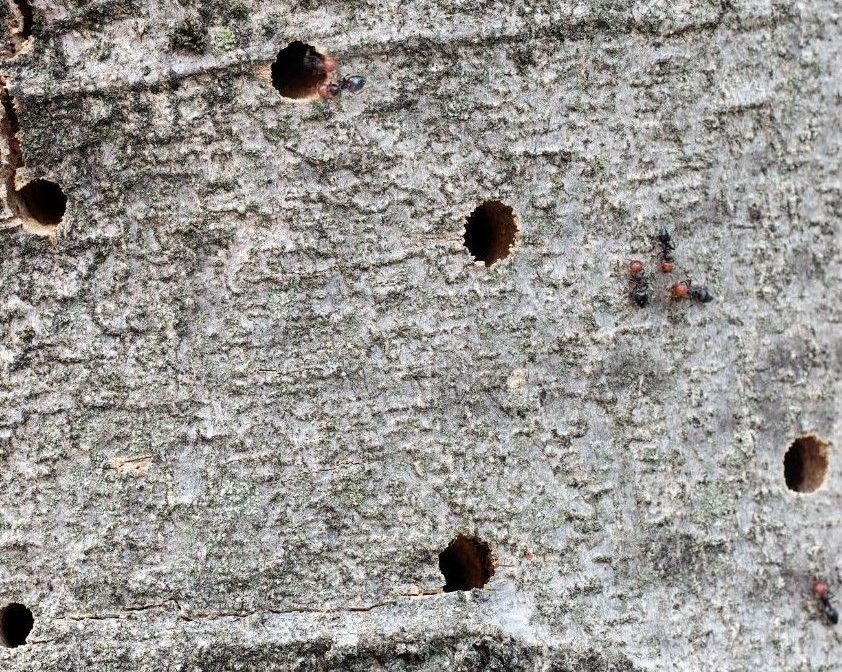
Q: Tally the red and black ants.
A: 6